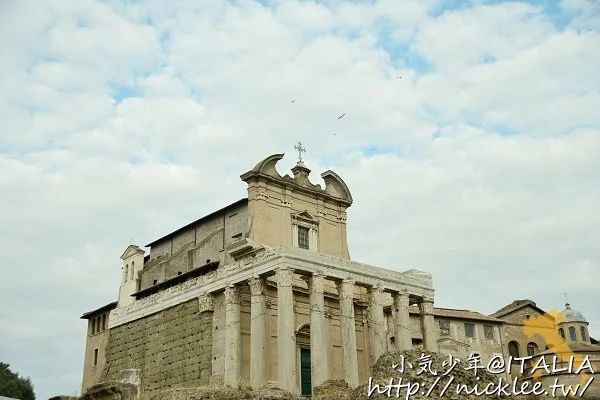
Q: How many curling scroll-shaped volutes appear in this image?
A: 2